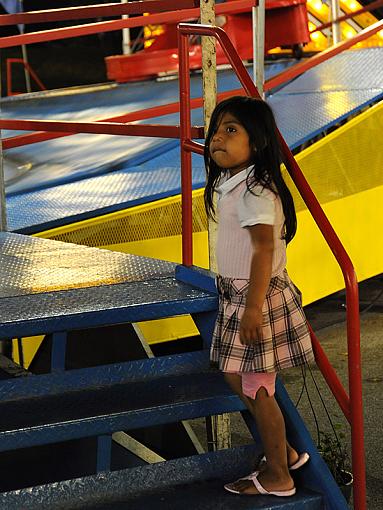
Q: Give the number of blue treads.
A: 3